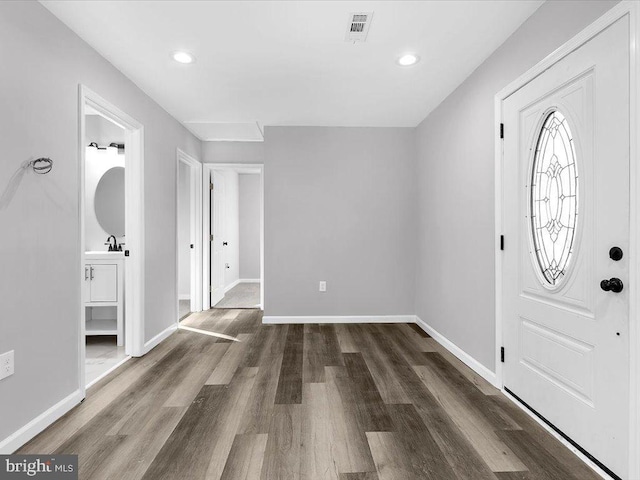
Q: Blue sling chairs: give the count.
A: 0